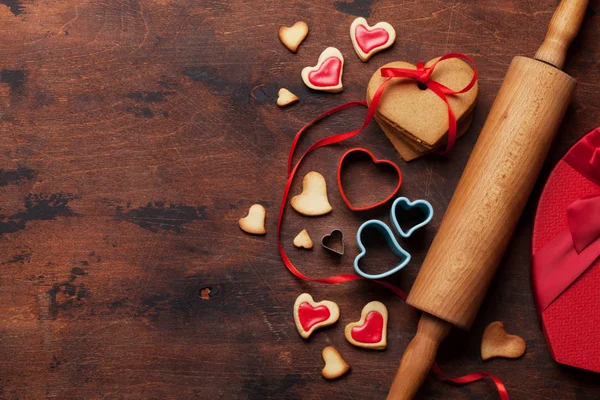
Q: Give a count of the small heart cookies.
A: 11